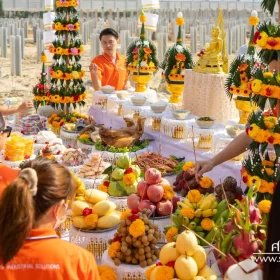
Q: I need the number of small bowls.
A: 7